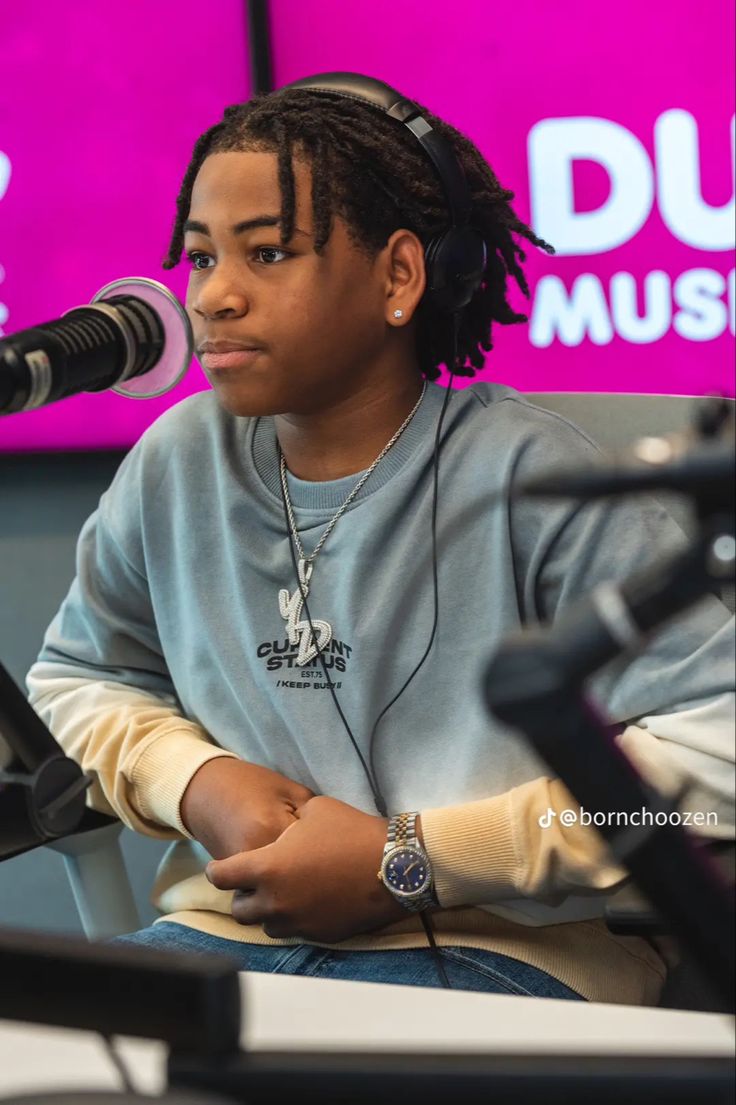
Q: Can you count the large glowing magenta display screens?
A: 2